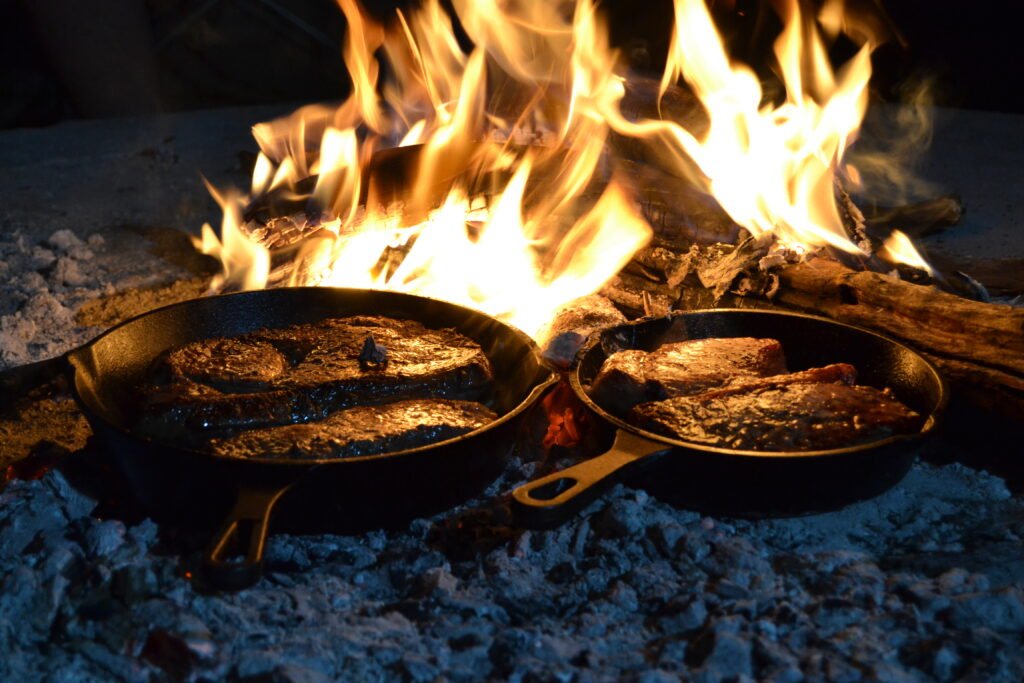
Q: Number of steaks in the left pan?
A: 2